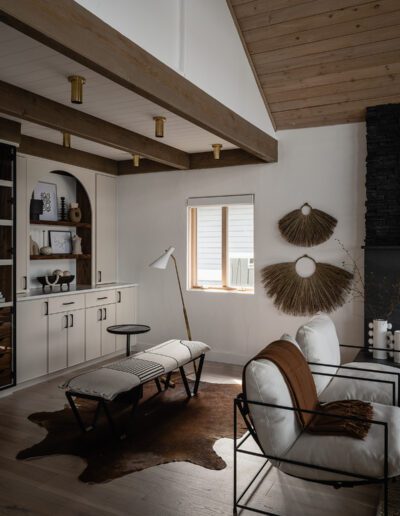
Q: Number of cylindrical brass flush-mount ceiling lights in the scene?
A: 5